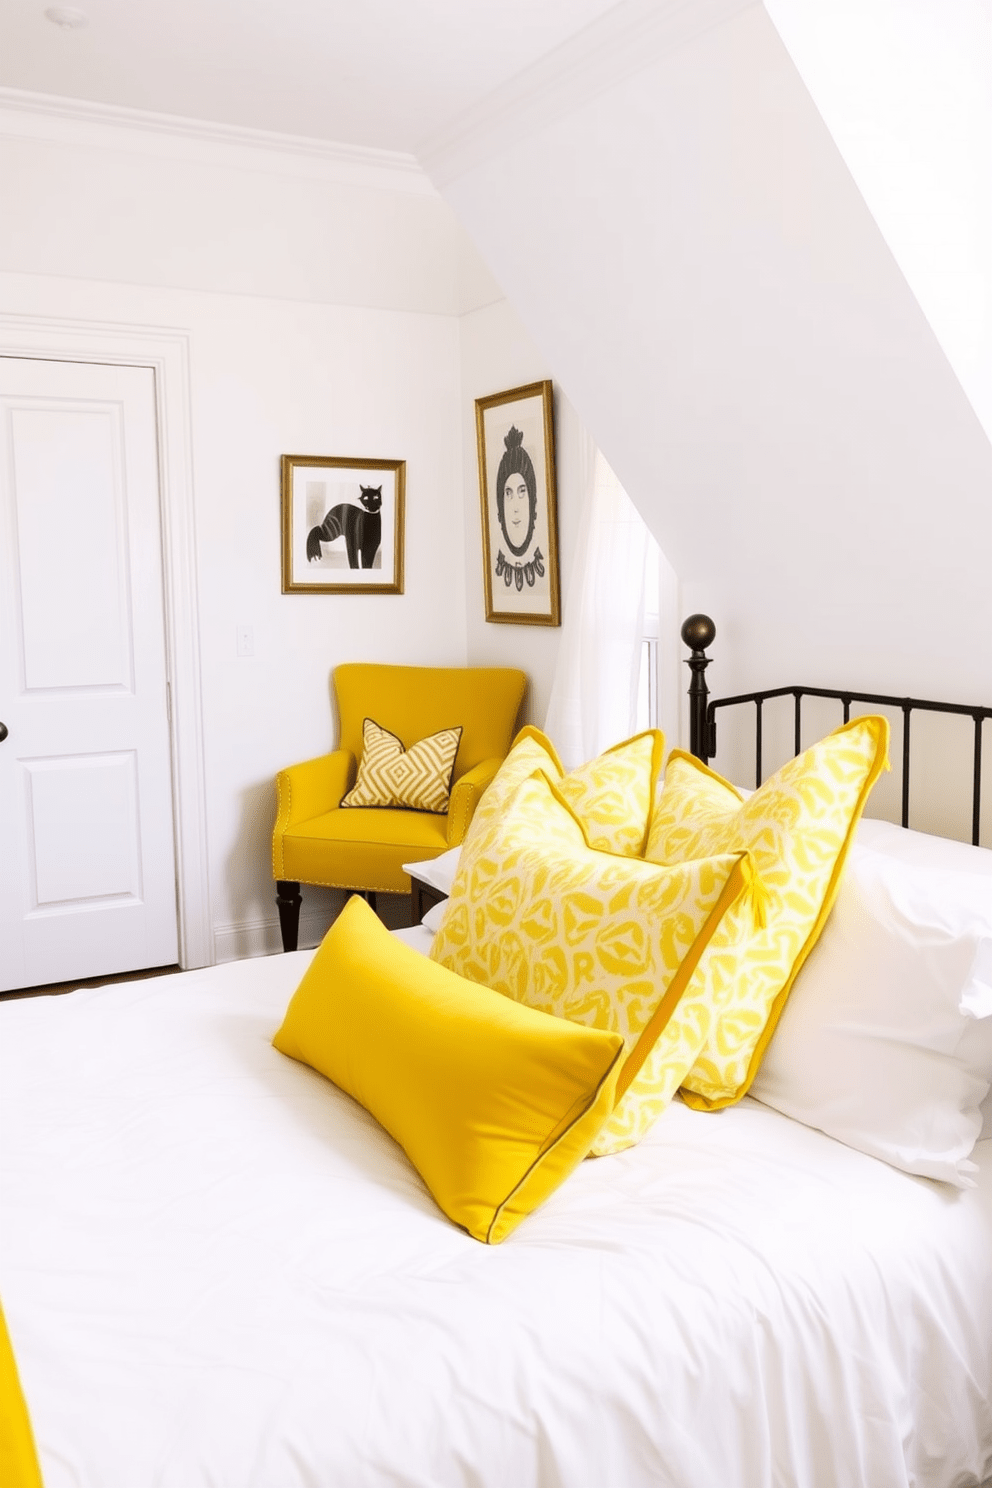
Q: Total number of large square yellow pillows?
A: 3